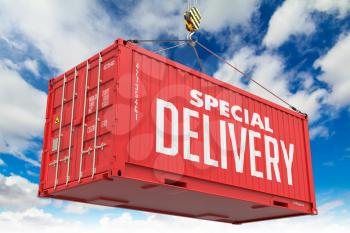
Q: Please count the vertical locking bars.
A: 4